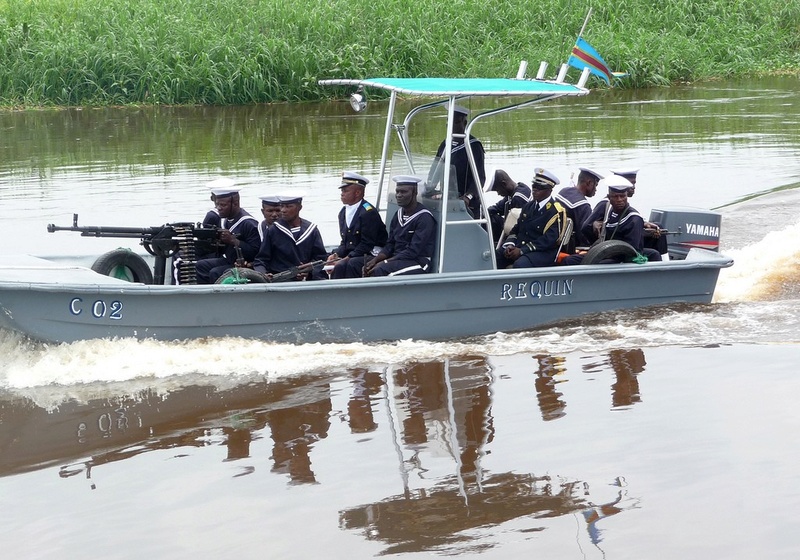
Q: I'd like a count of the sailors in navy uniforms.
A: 12